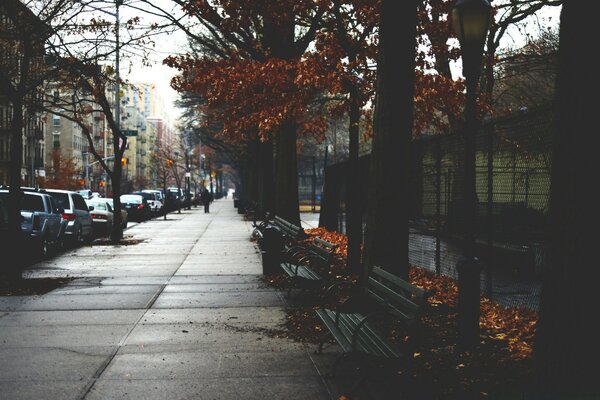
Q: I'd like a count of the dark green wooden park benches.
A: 3